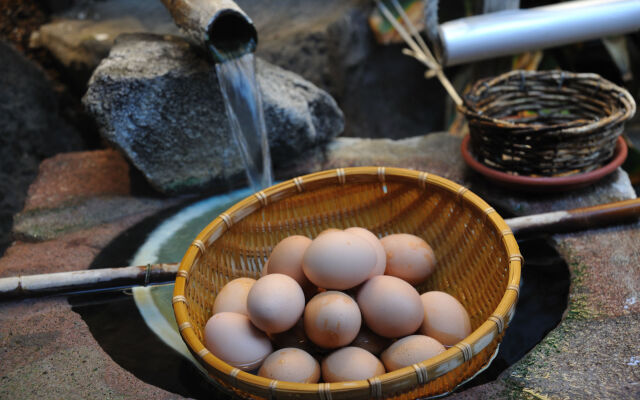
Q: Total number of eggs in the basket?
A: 15